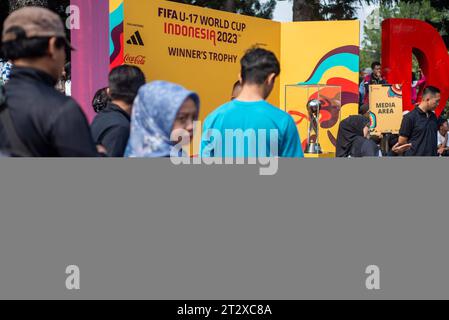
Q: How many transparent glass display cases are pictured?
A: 1